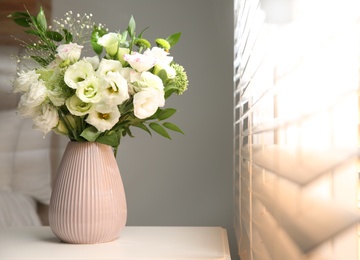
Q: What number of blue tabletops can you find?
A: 0